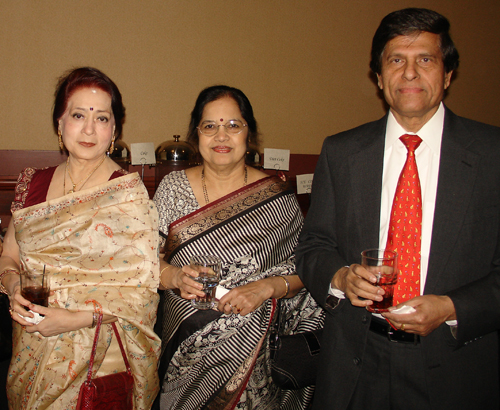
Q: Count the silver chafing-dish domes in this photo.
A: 3